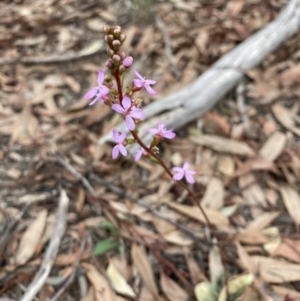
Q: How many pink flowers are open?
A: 7